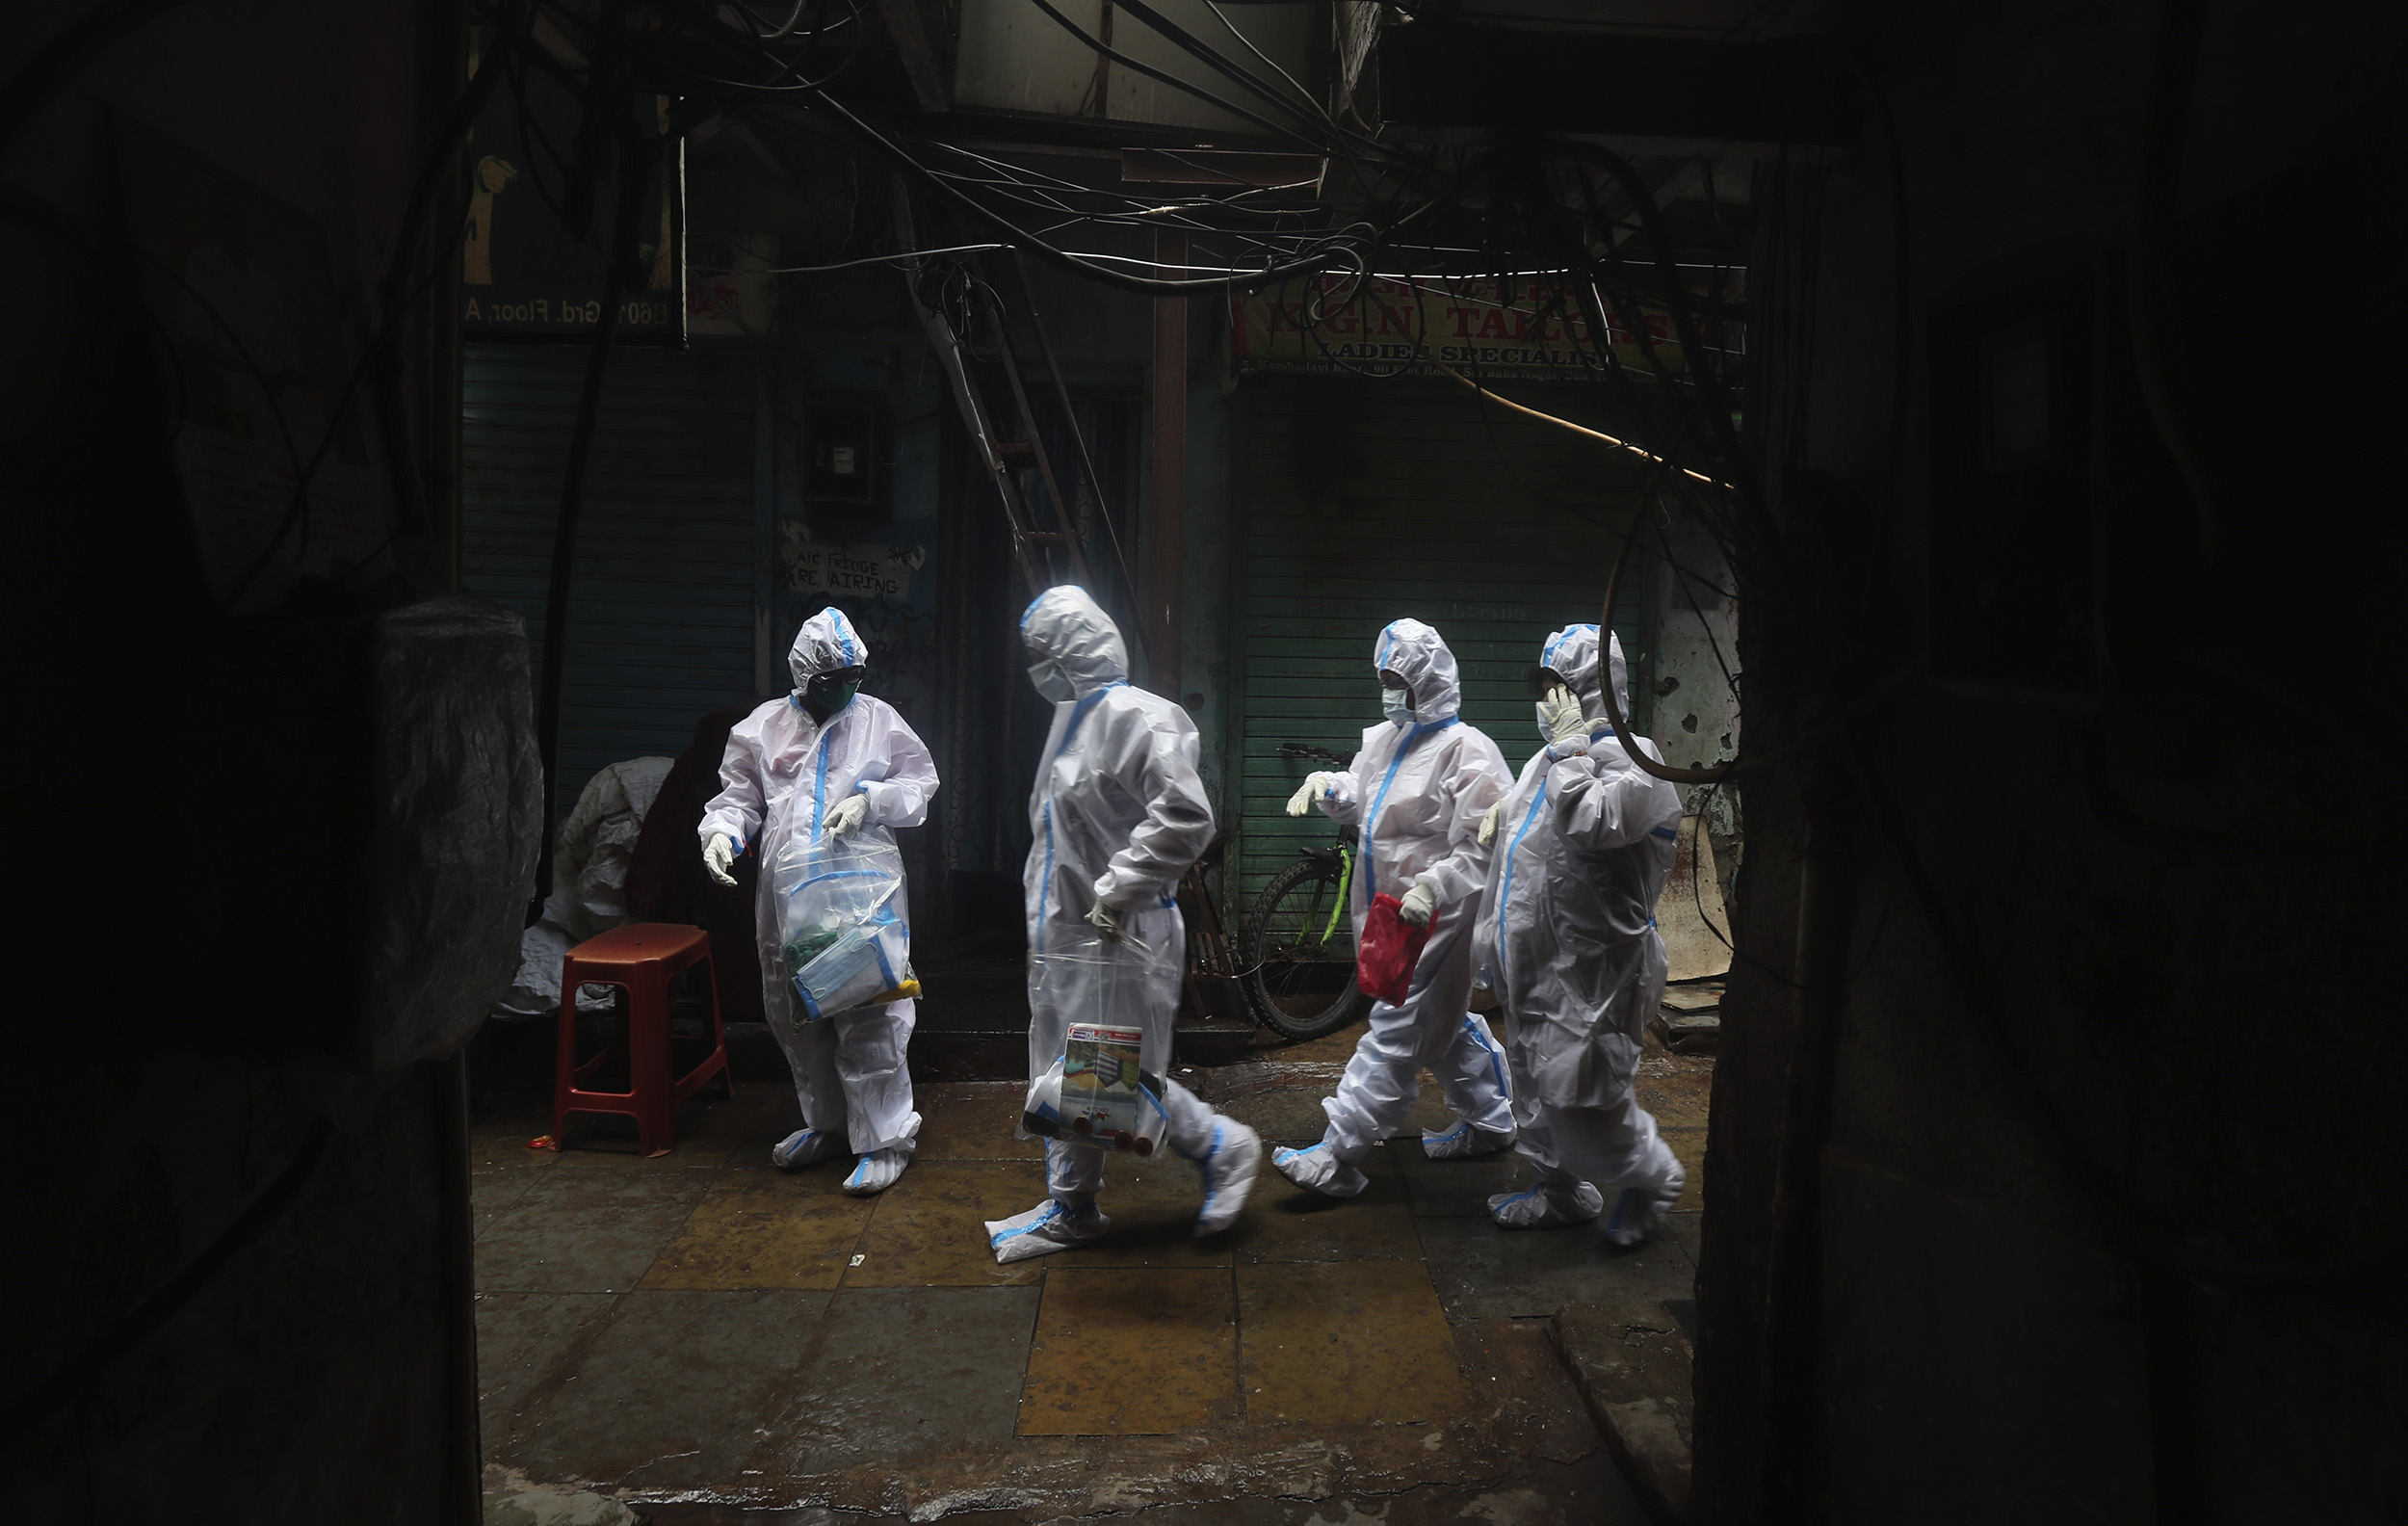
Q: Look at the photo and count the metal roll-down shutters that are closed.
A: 2